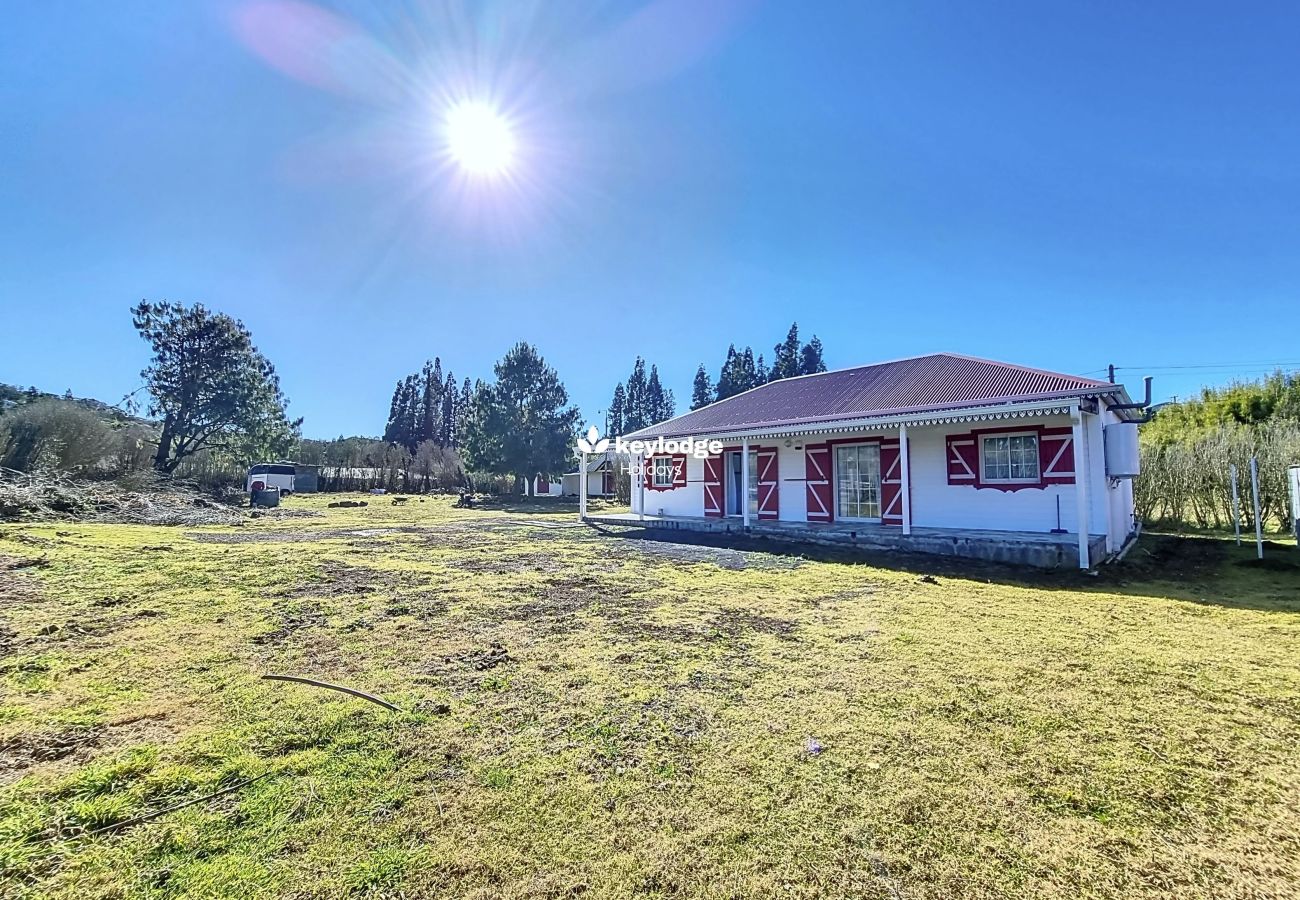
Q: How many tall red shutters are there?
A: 4